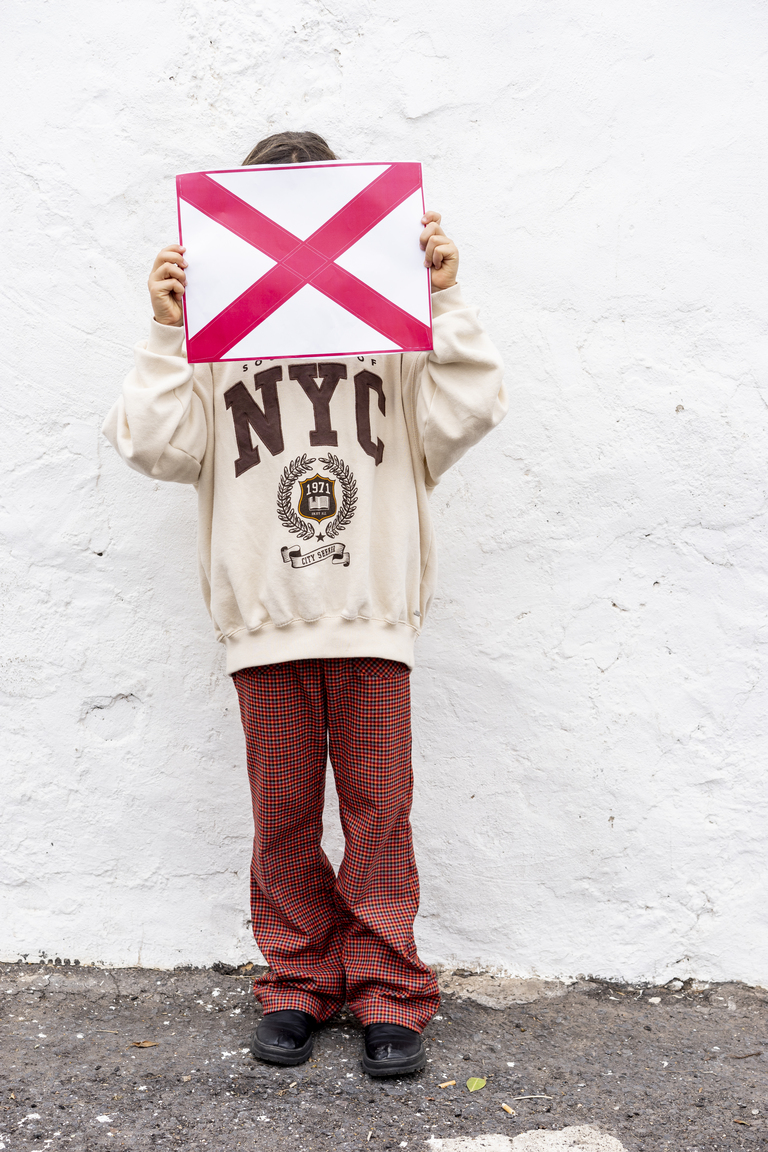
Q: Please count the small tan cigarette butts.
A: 2